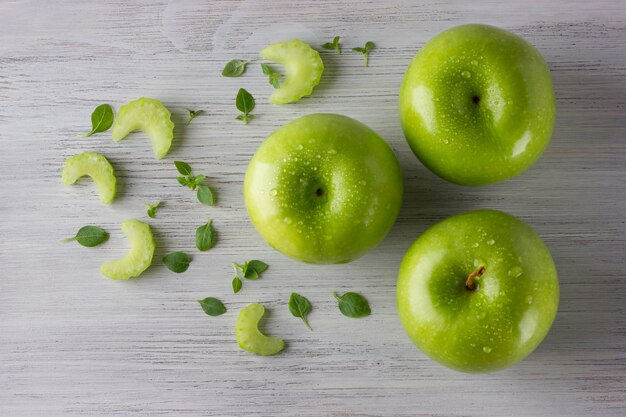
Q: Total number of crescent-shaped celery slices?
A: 5